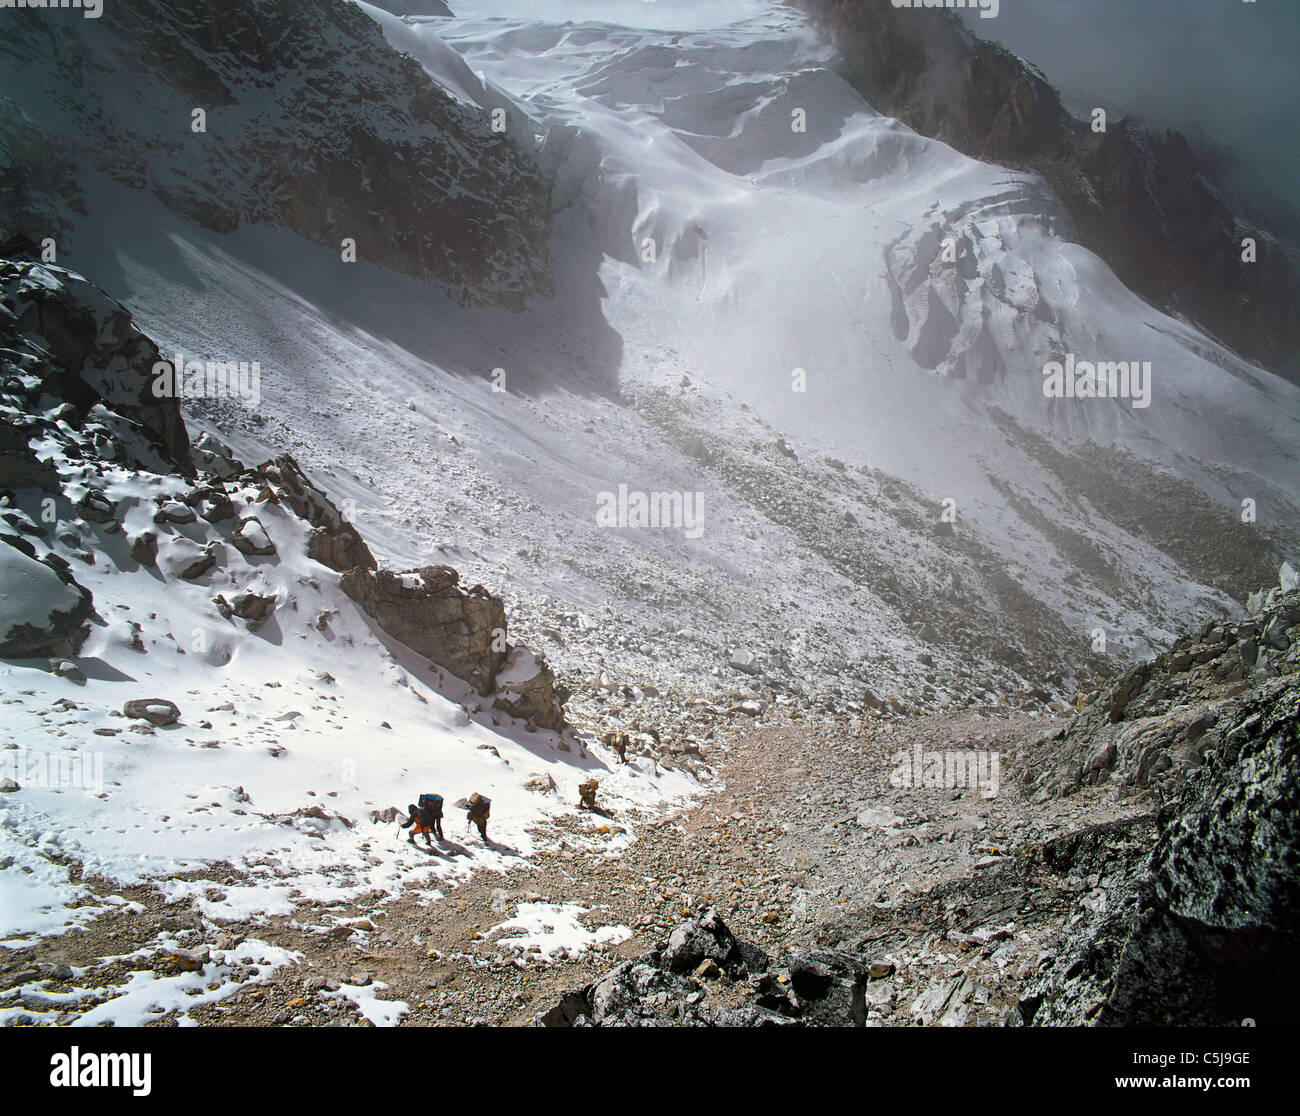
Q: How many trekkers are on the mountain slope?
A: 5